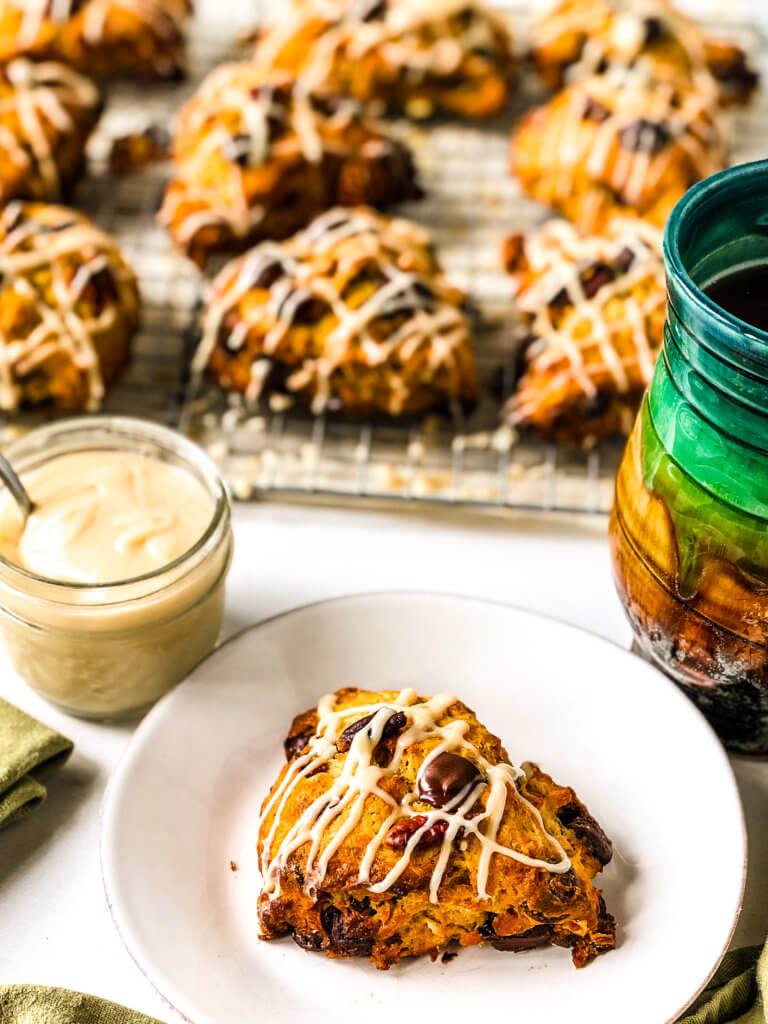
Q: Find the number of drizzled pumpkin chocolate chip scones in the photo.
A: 10